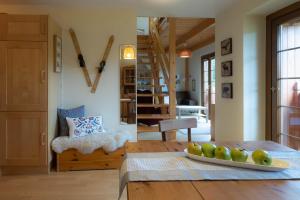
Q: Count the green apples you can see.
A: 5